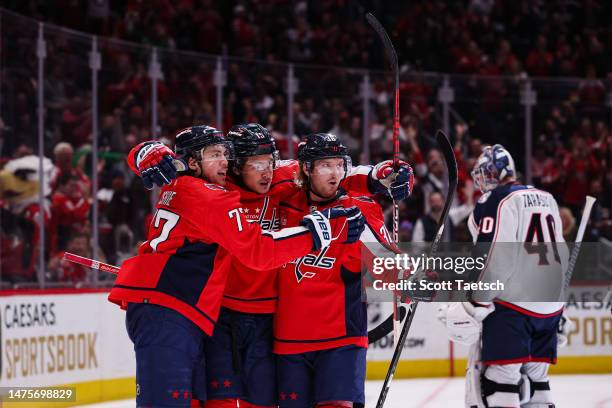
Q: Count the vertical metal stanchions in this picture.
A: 8